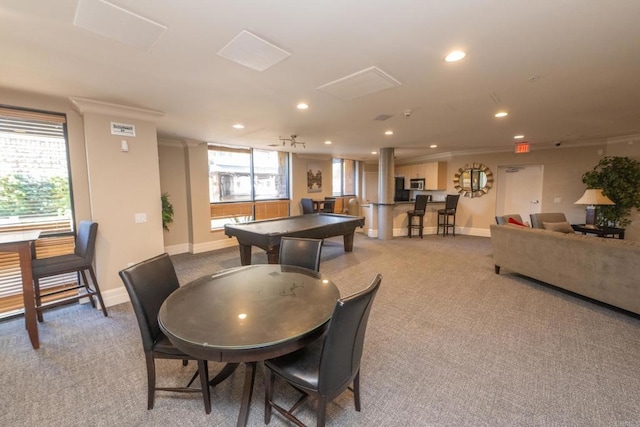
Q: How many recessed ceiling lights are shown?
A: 9